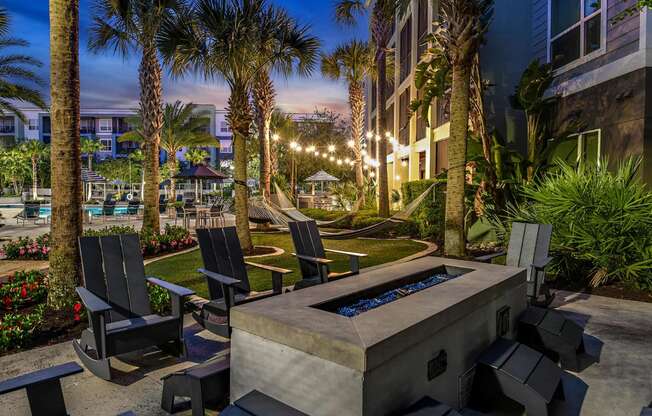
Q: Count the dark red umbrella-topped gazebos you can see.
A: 1